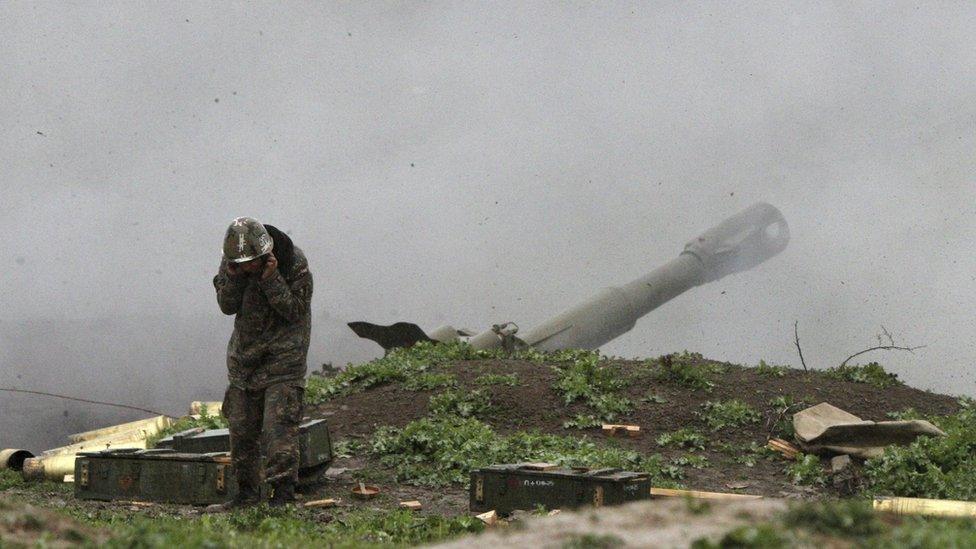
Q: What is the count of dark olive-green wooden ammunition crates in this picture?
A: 3